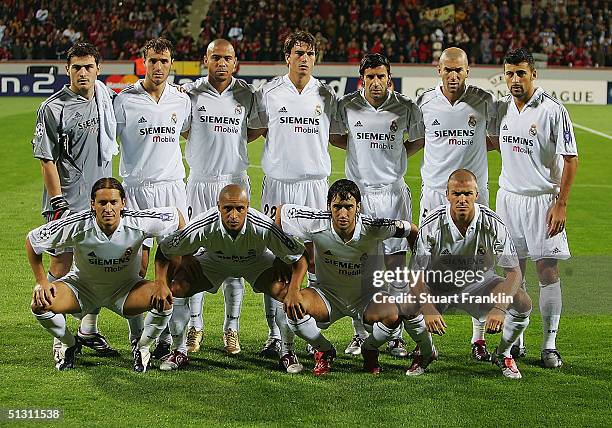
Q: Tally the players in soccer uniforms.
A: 11